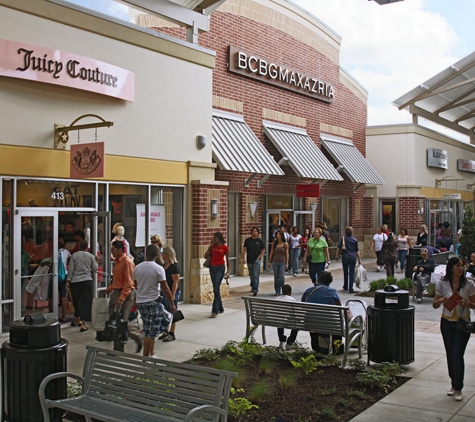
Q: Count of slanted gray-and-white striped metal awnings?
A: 3